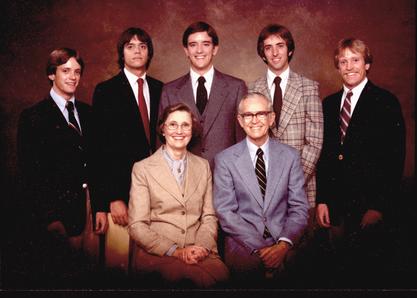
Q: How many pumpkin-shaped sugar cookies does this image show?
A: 0